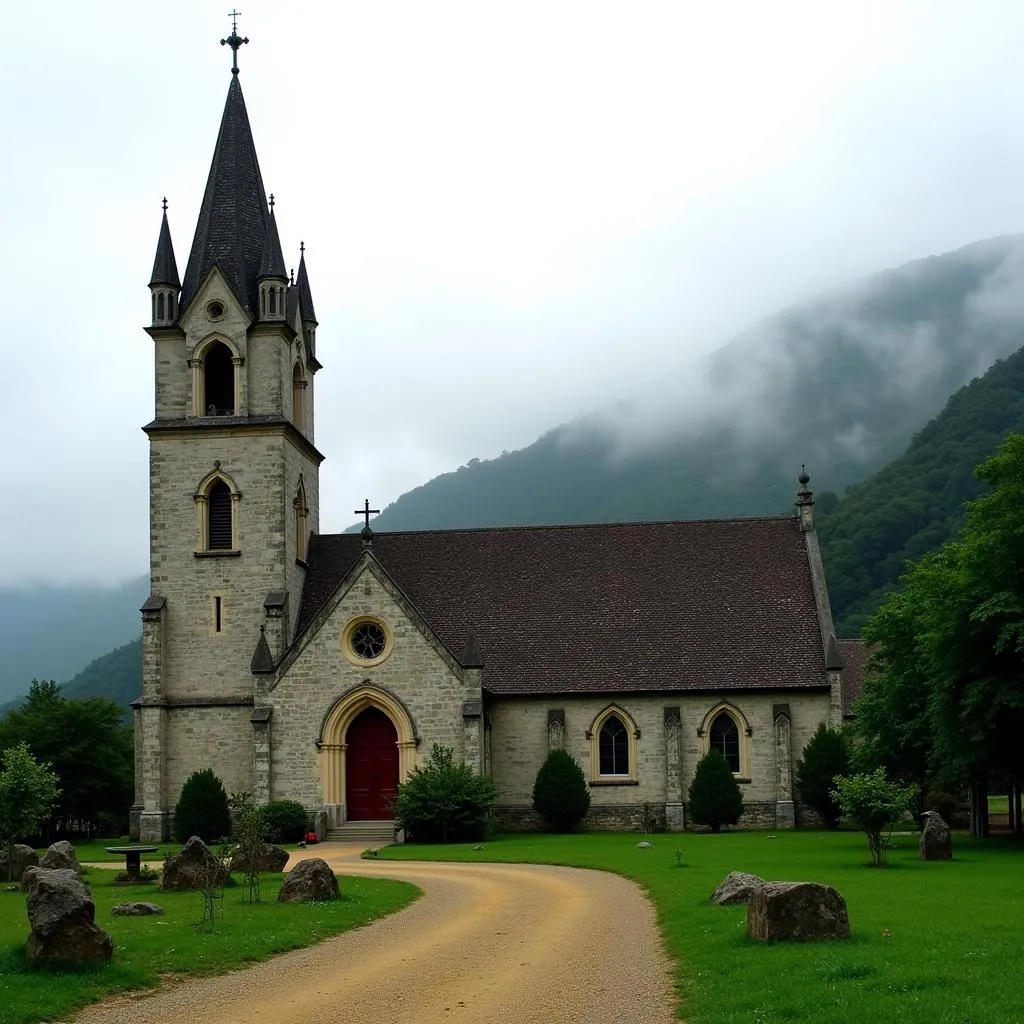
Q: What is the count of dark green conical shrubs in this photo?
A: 4